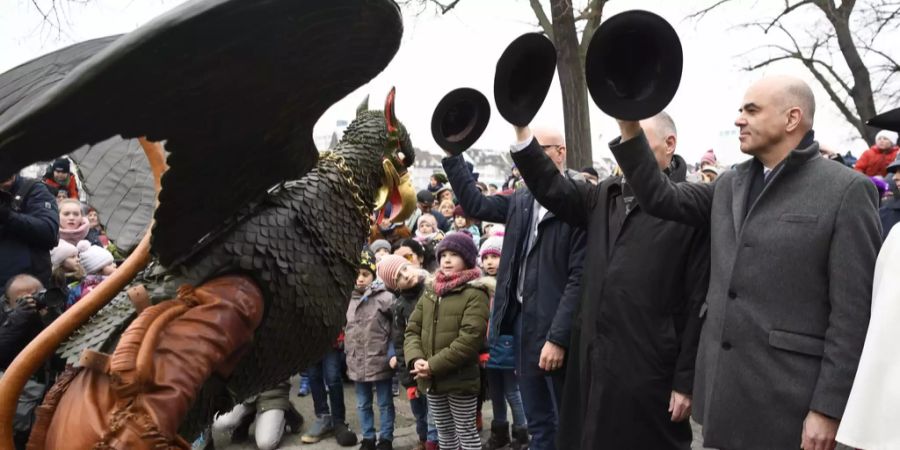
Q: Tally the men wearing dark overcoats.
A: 3